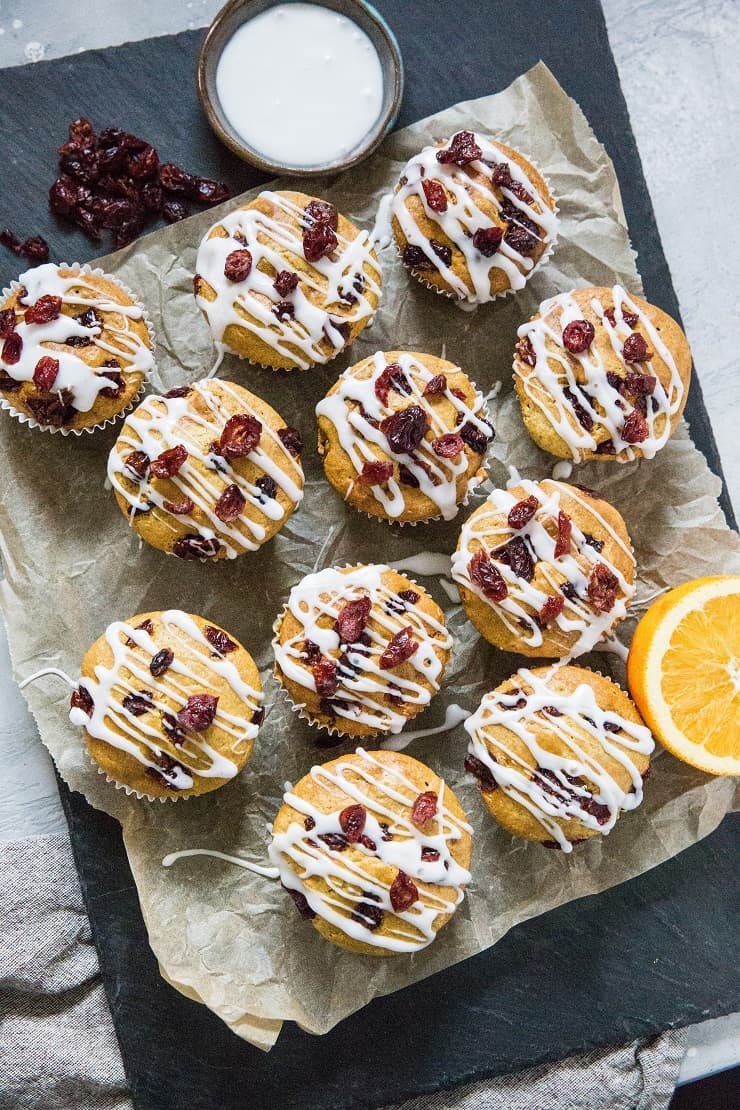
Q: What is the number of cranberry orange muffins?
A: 11